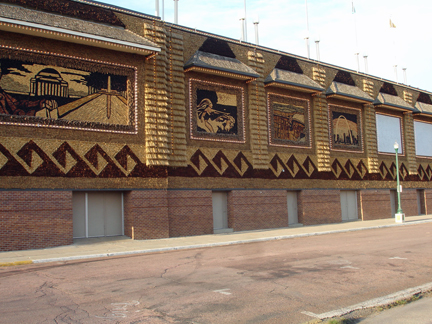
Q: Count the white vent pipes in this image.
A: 10